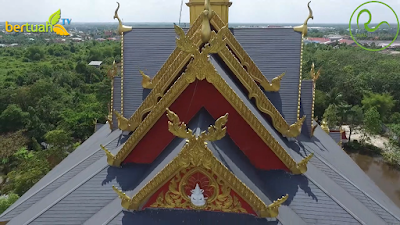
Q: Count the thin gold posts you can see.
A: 4